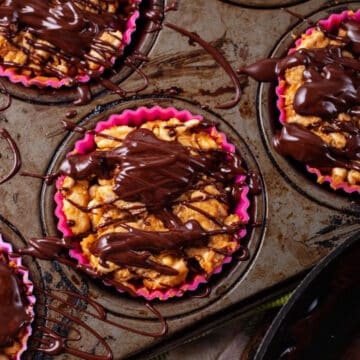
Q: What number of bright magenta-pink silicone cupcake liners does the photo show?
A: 4